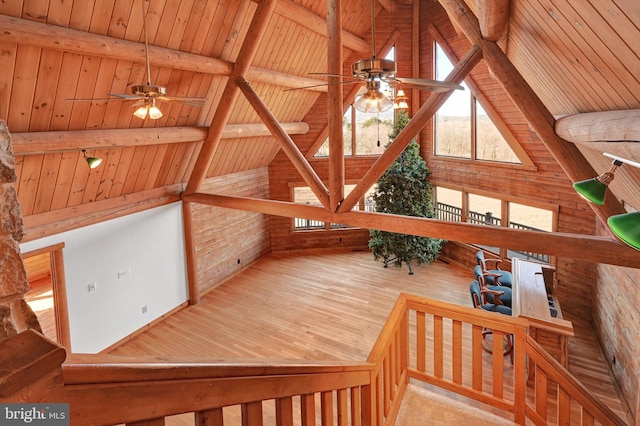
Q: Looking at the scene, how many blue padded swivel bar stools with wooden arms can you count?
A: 3